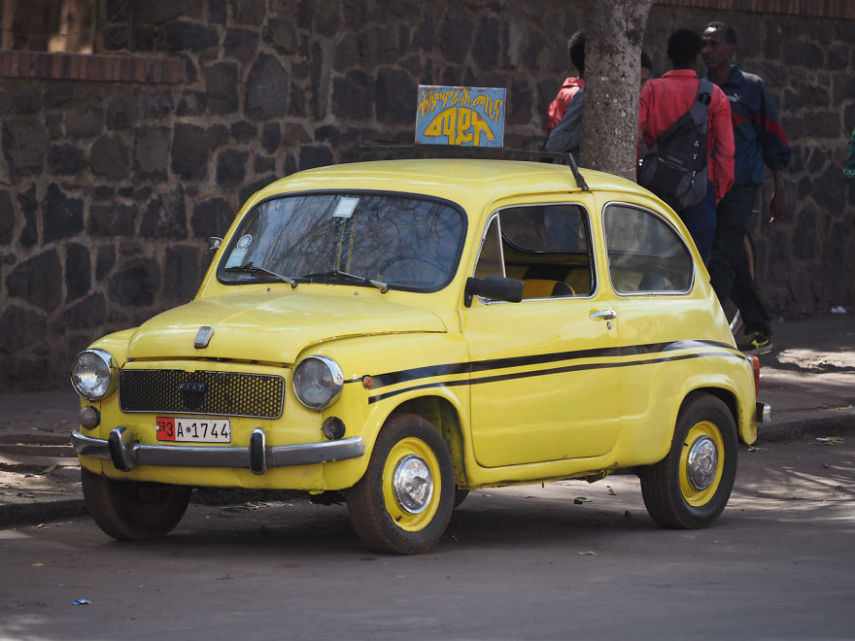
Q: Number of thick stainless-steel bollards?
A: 0